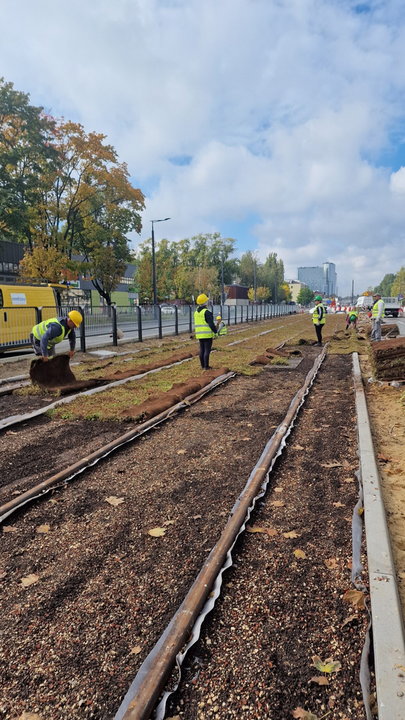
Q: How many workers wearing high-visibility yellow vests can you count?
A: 6